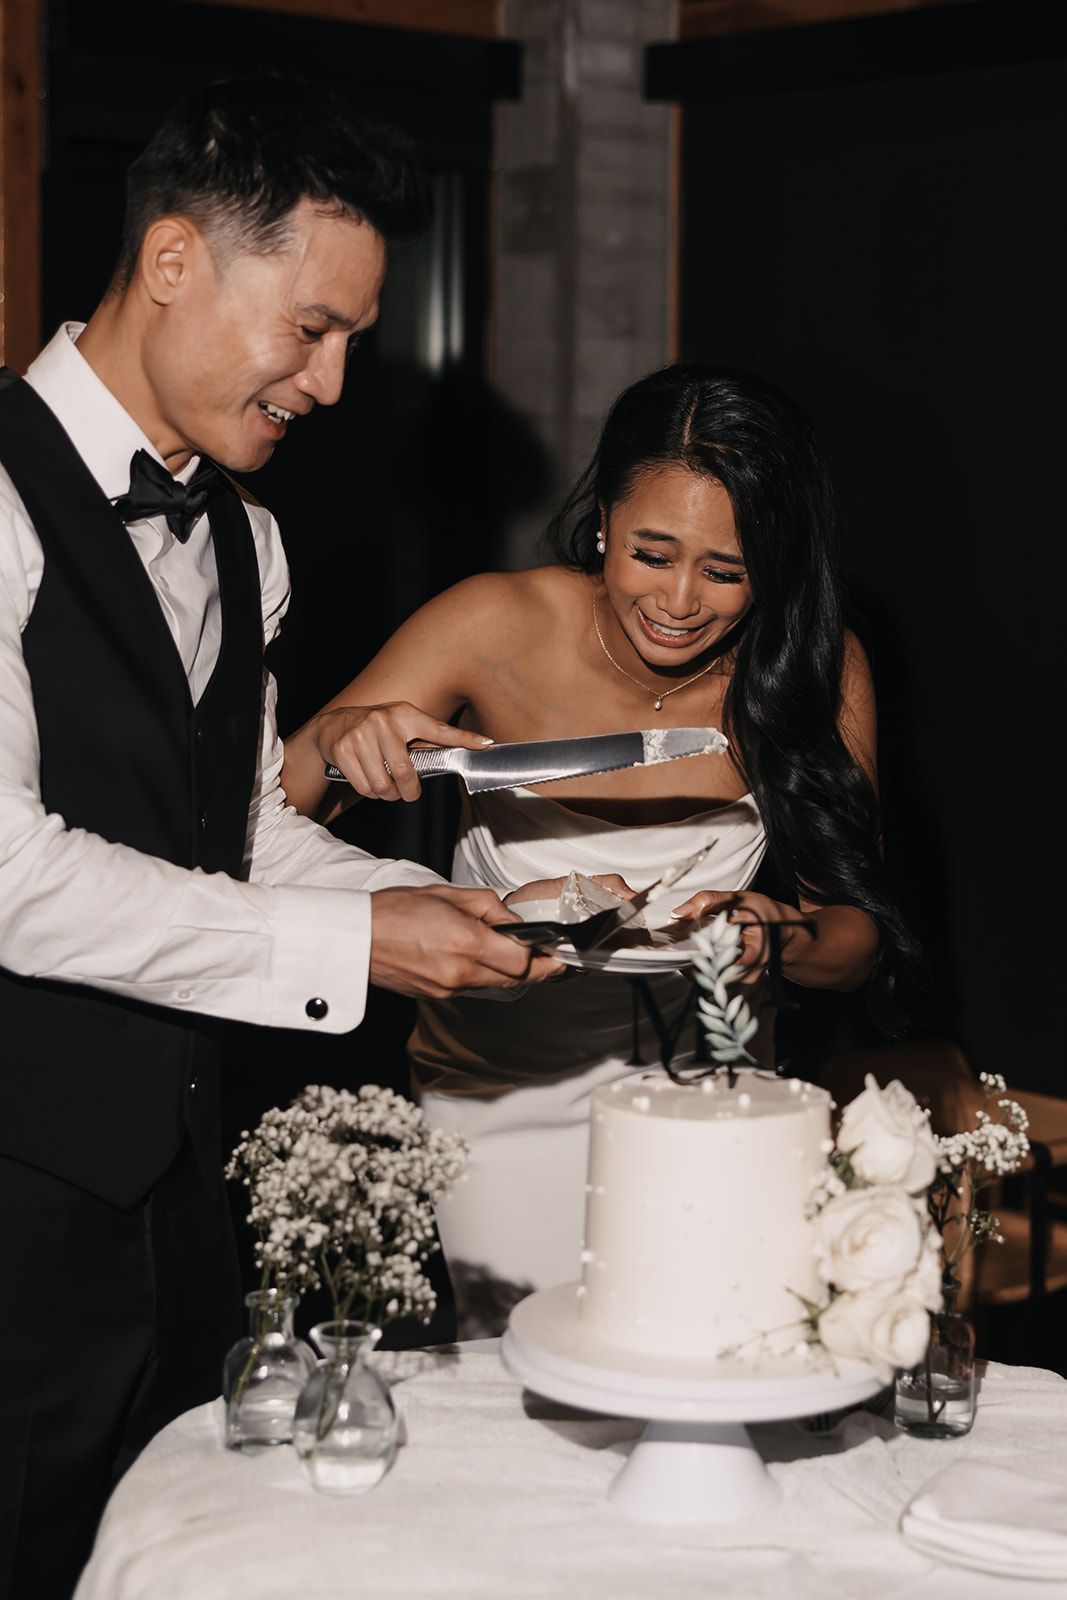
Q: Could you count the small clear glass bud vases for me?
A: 3